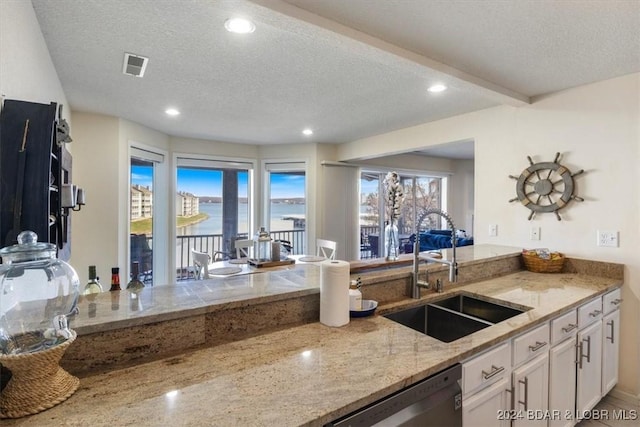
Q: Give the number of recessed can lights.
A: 4